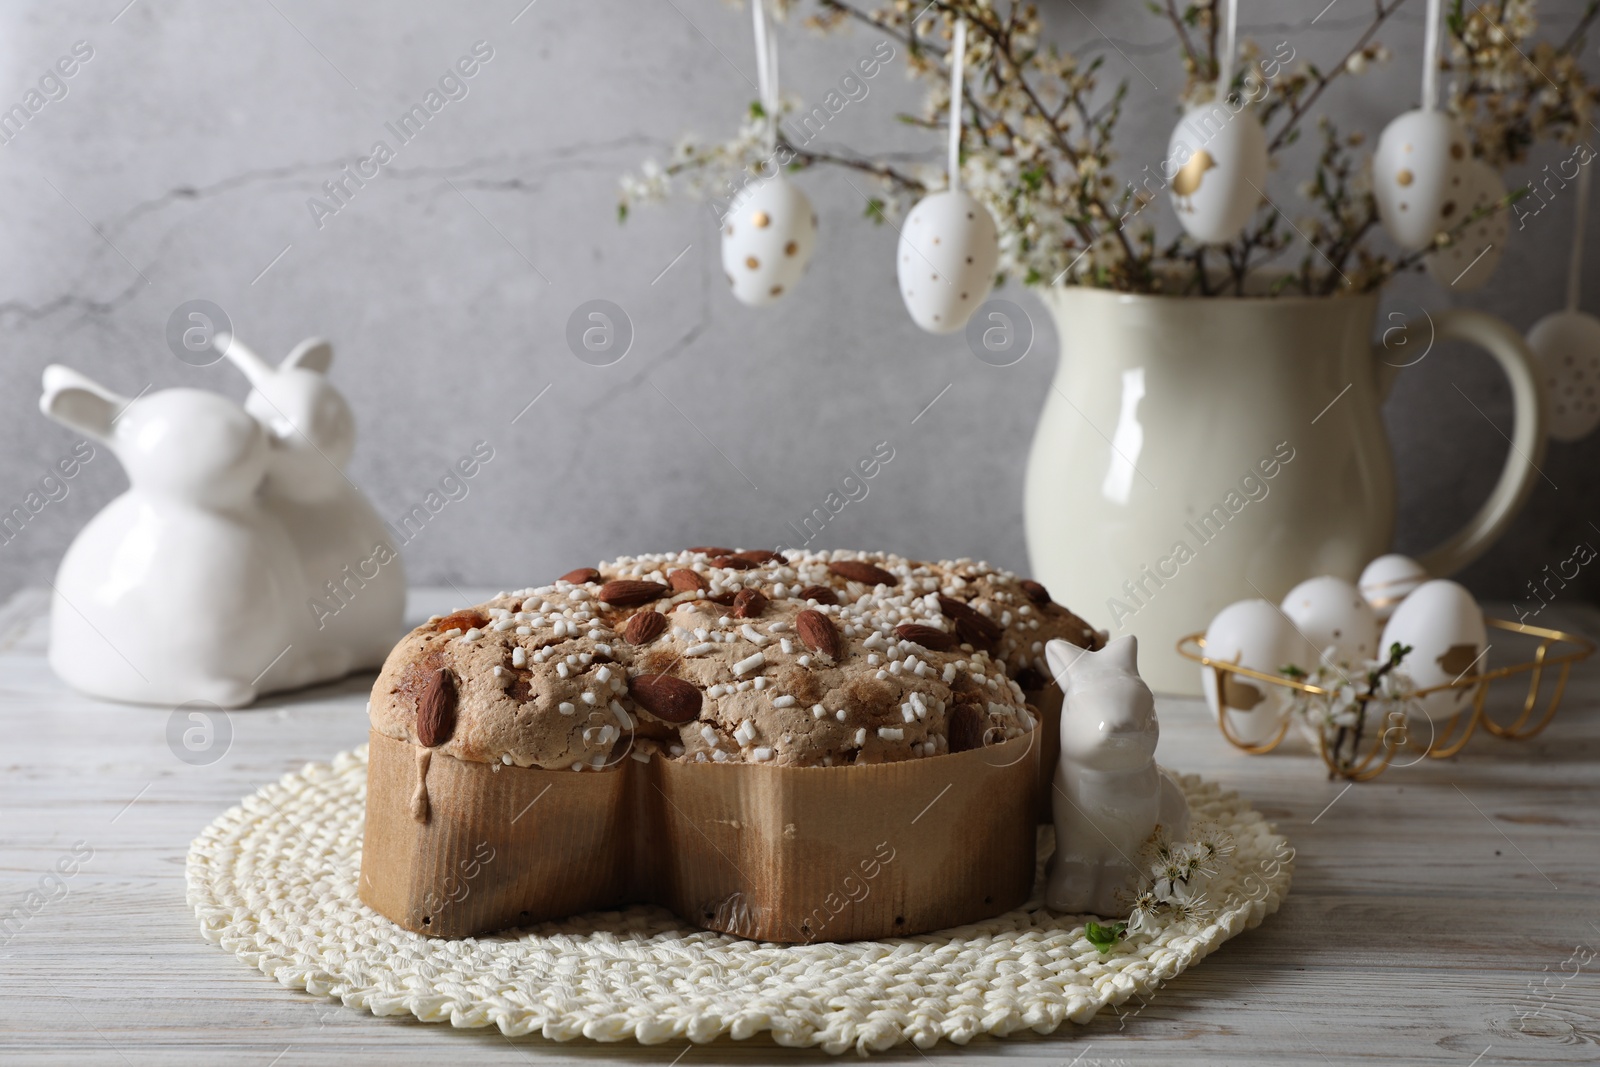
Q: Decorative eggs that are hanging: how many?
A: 6